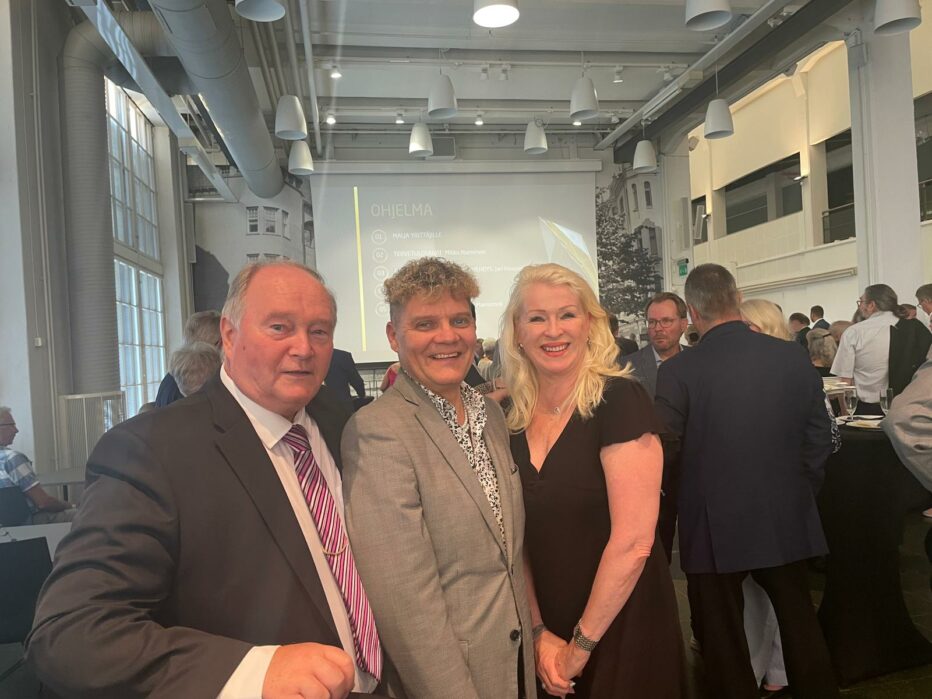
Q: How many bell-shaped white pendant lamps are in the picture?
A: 12